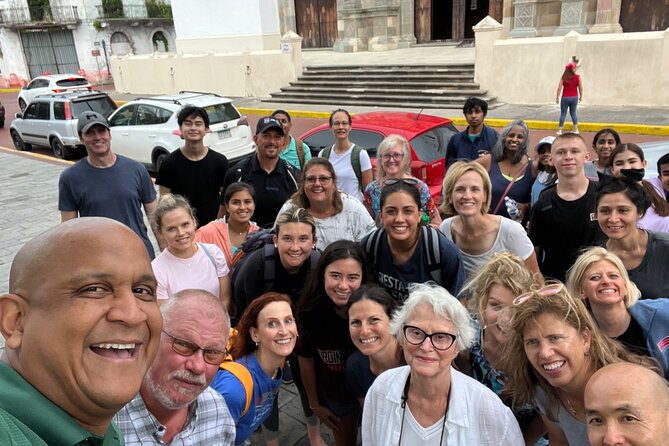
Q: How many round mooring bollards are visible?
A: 0